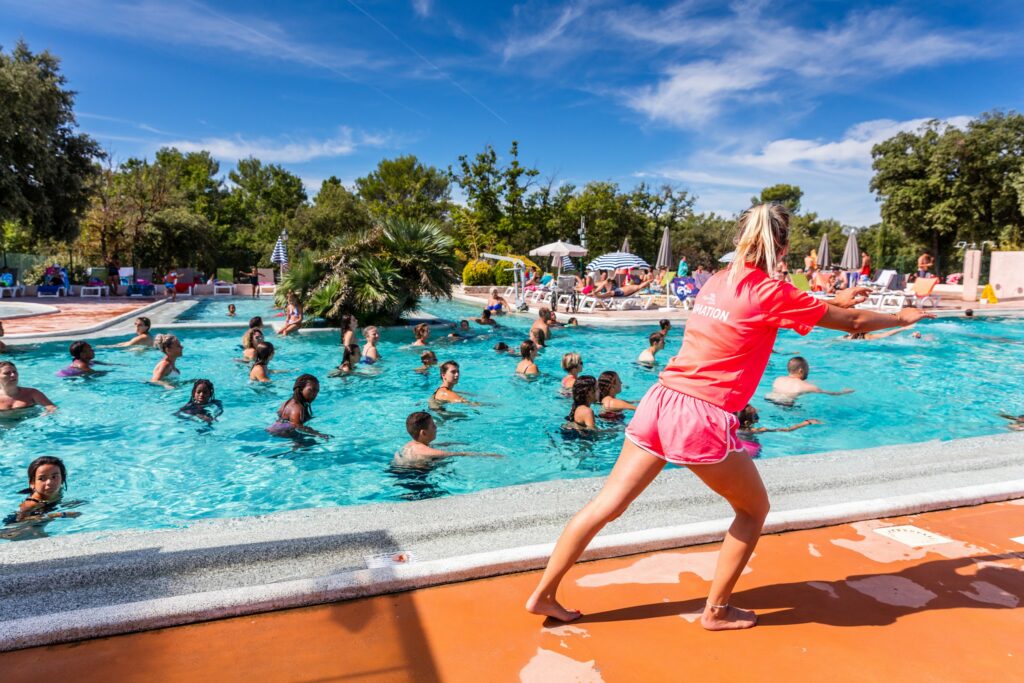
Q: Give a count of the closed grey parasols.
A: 4